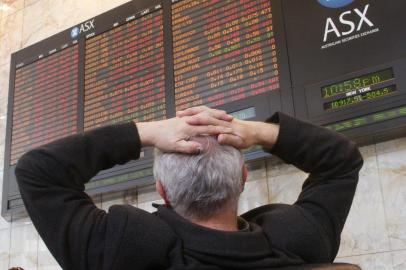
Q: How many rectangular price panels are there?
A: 3